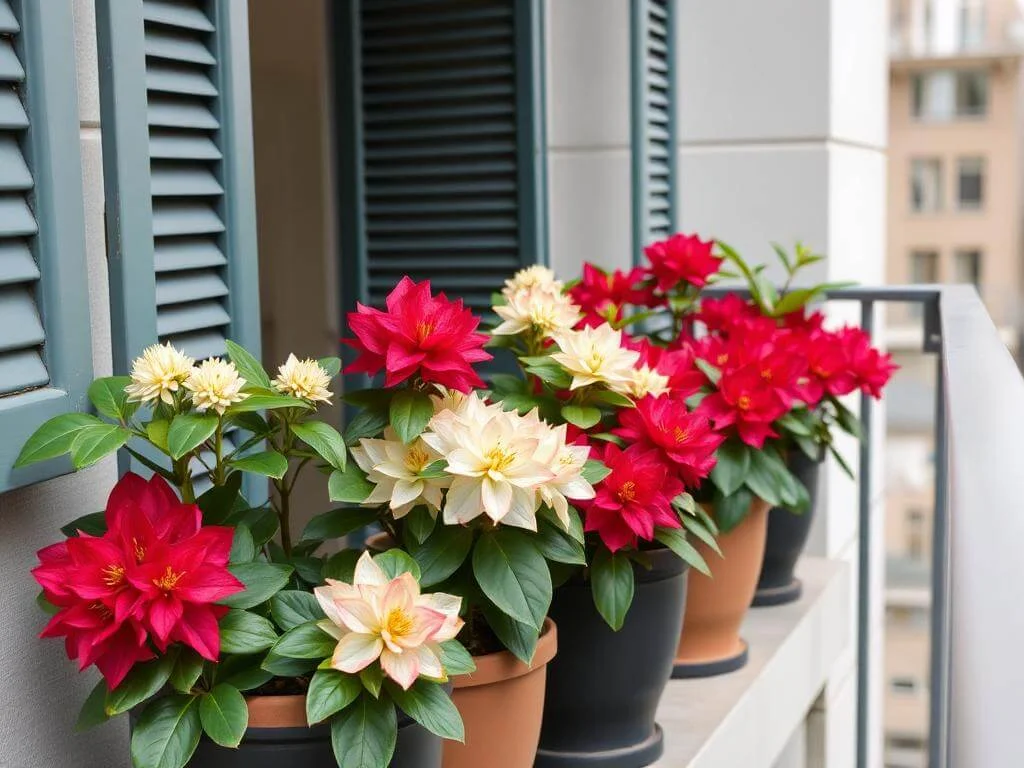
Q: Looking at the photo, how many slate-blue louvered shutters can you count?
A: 4